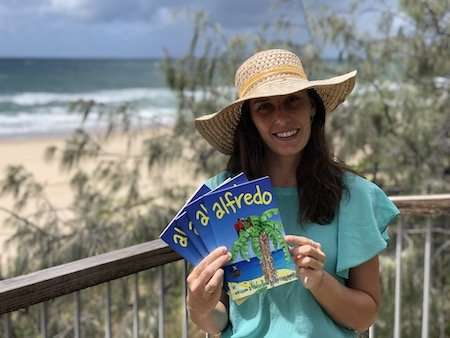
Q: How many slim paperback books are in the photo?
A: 4